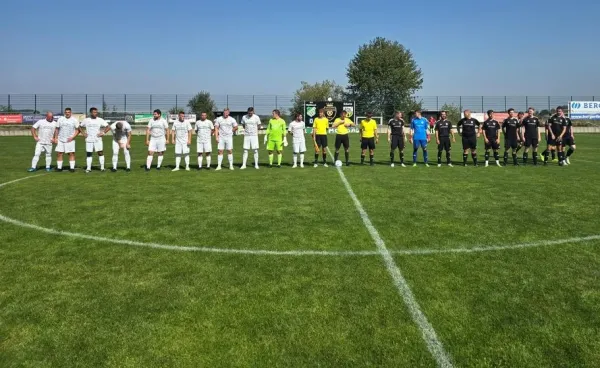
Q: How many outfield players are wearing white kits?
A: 10